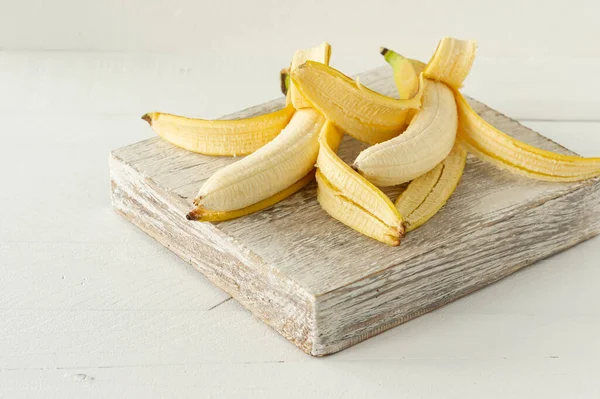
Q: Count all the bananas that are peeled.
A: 2